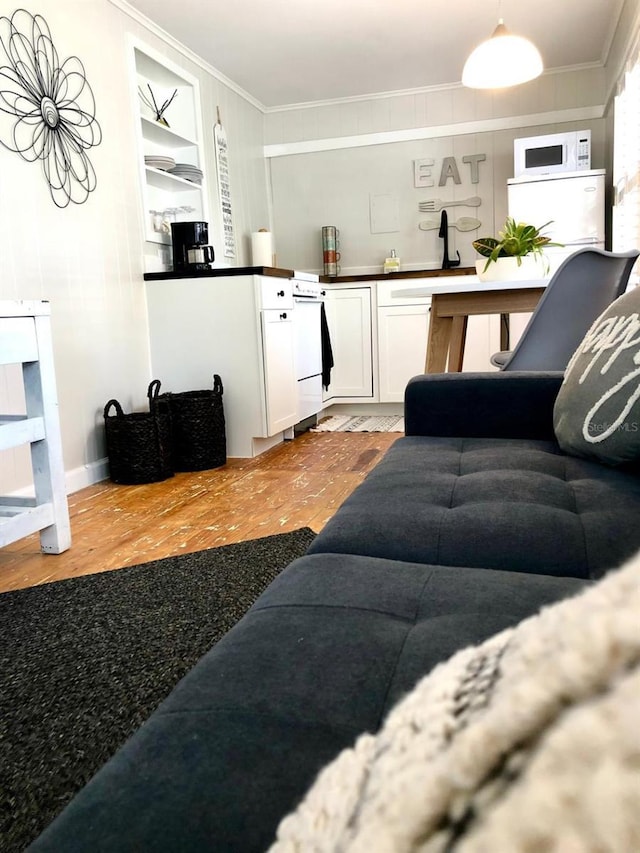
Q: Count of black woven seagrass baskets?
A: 2